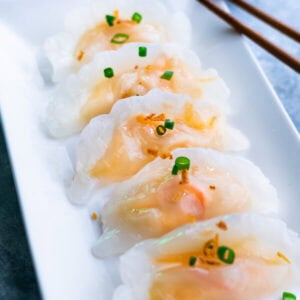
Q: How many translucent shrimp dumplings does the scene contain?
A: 5